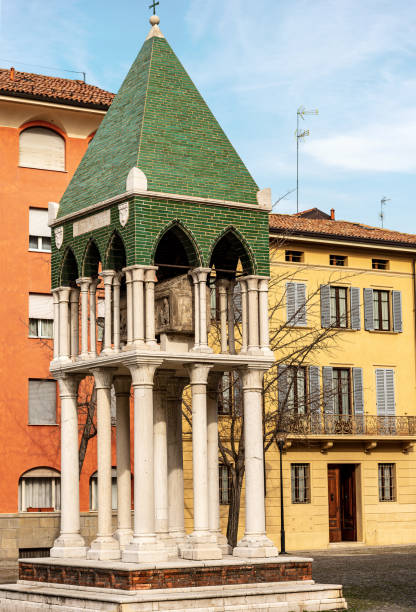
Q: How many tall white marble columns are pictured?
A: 9